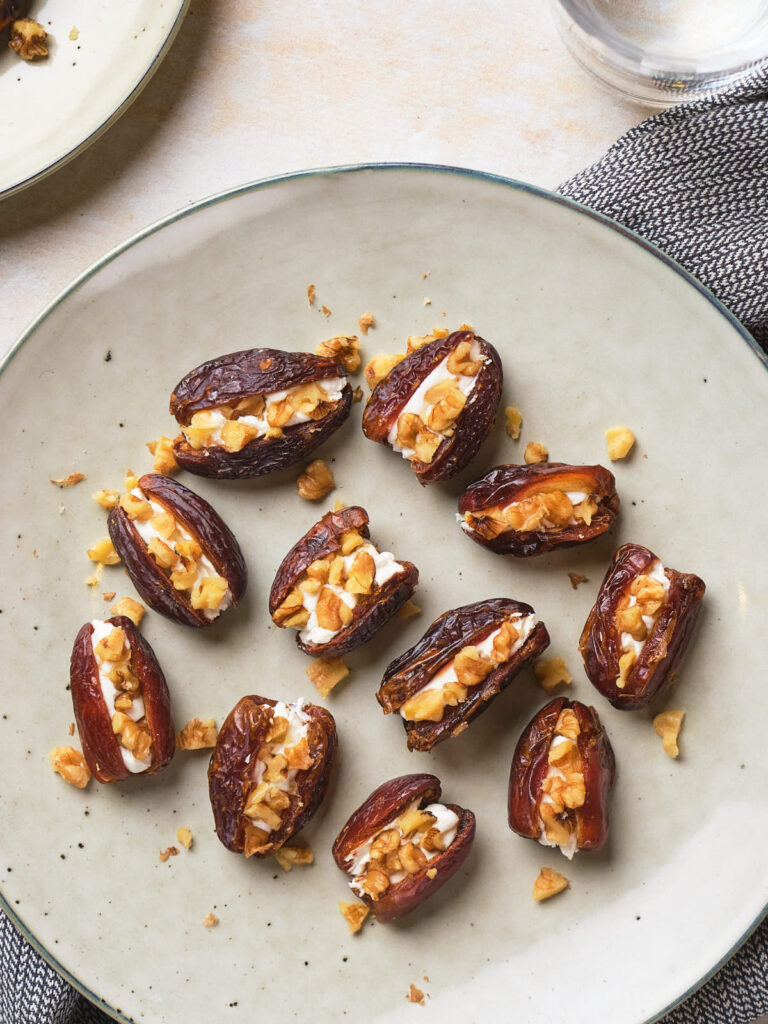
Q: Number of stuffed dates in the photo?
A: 11